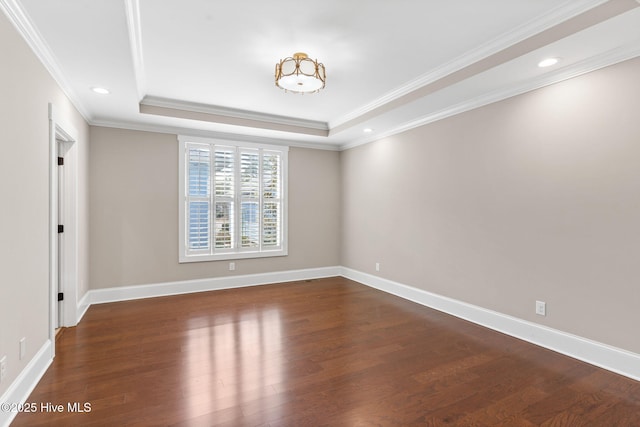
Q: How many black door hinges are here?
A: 3